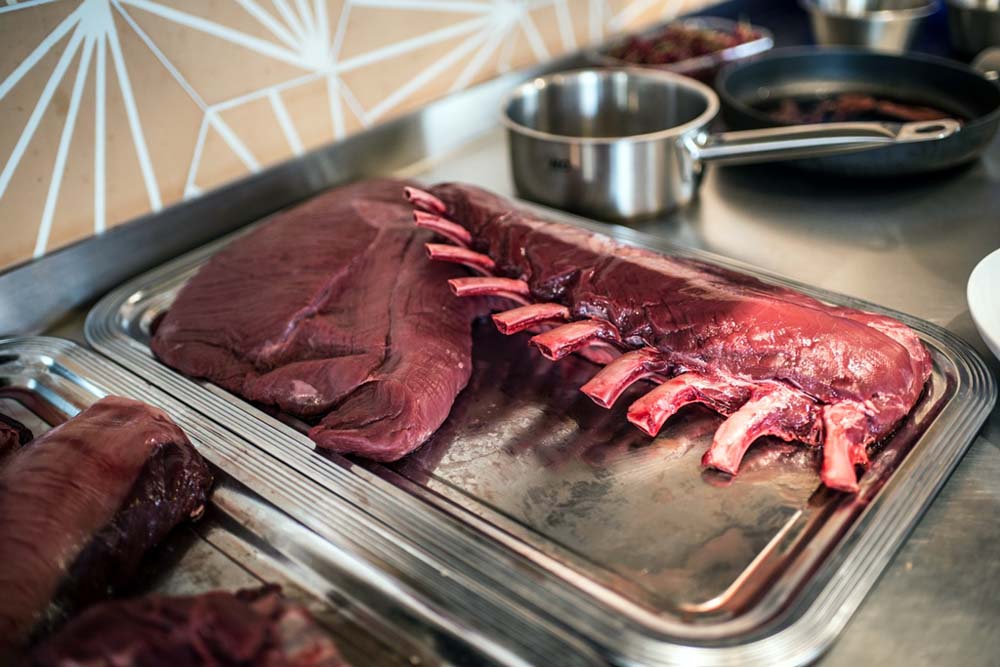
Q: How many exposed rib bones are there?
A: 10